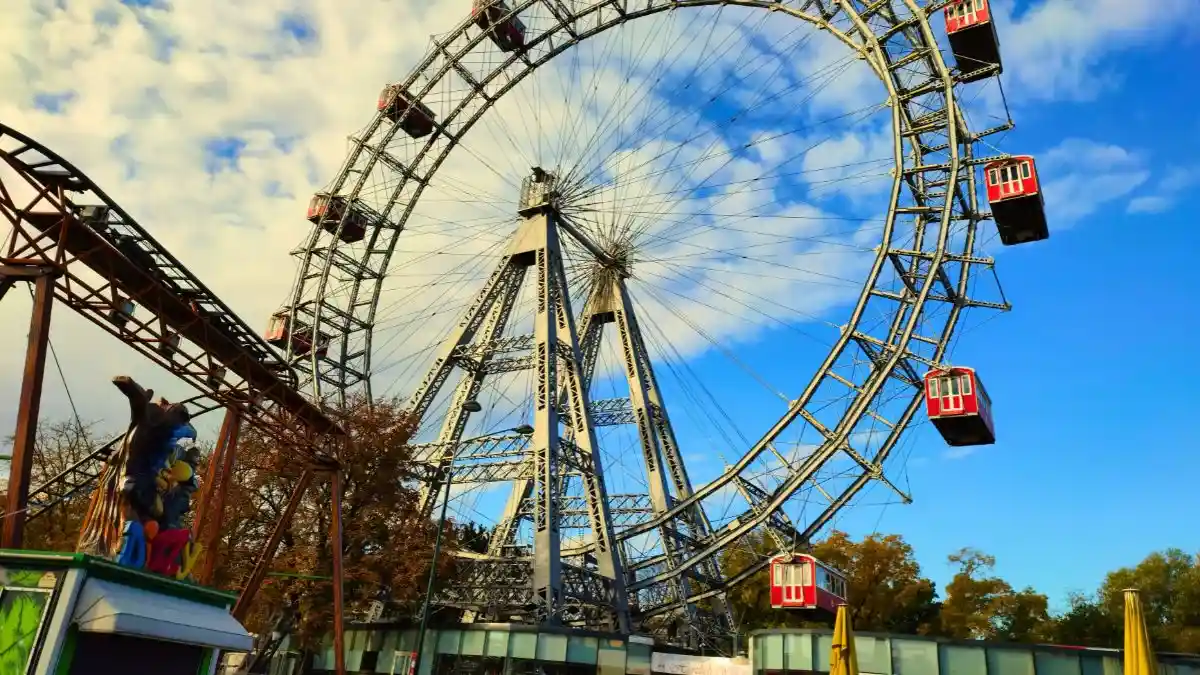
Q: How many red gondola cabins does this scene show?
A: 8